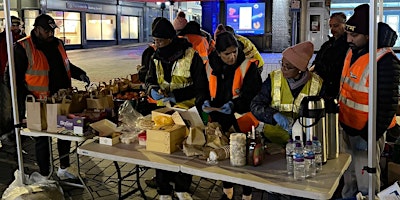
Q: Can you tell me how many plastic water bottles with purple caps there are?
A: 4